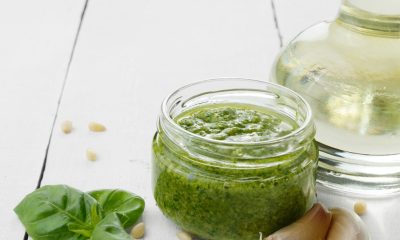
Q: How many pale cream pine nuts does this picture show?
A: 6